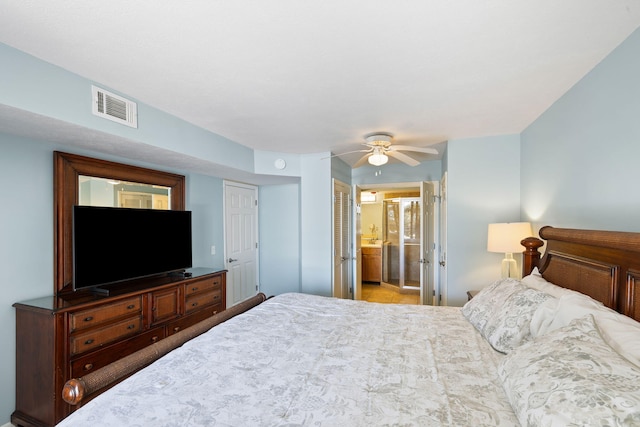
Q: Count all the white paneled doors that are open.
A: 2